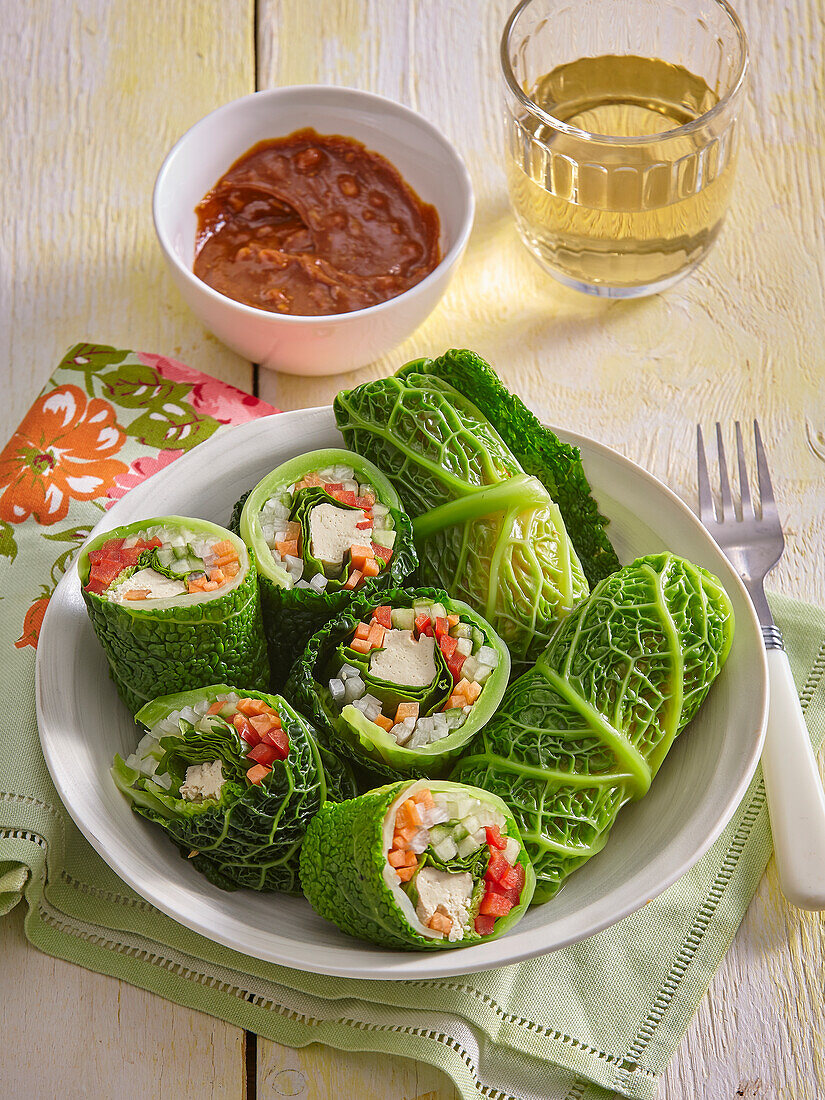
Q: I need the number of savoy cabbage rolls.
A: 7